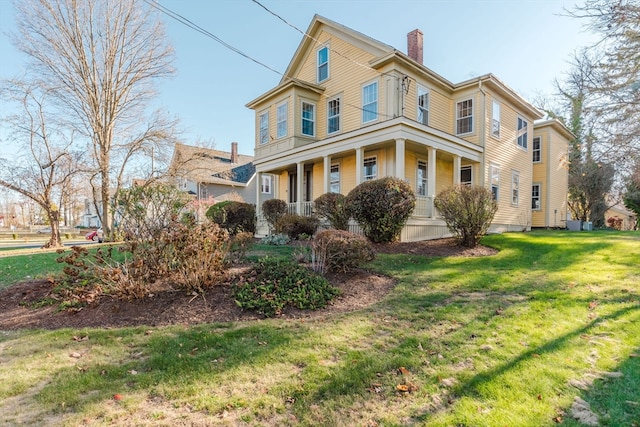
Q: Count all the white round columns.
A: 7